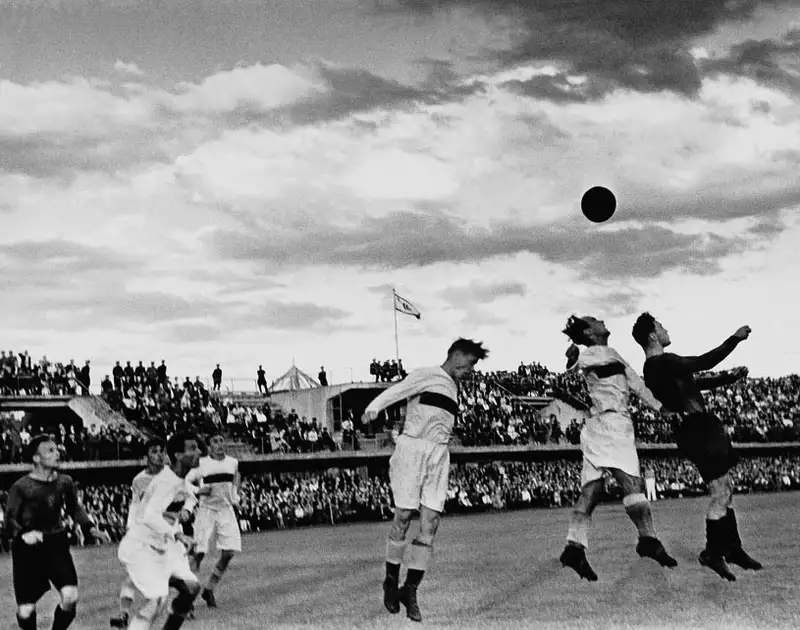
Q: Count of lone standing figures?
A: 3